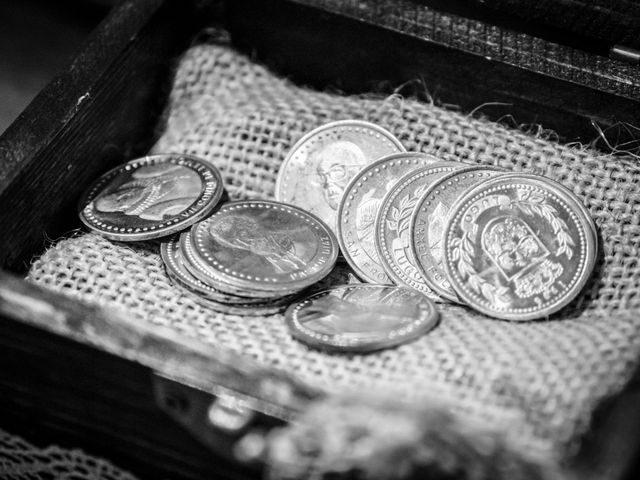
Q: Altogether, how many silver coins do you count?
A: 11